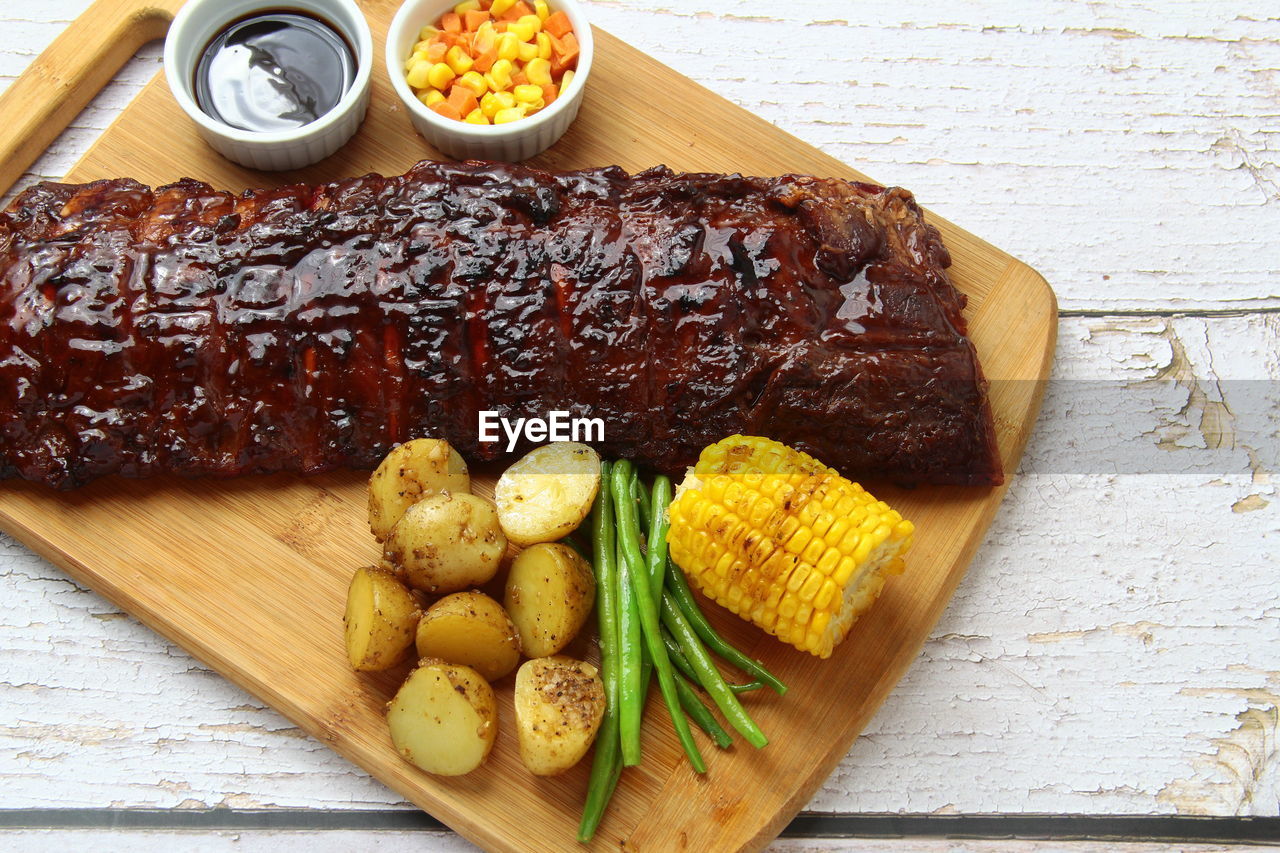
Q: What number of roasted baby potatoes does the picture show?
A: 8